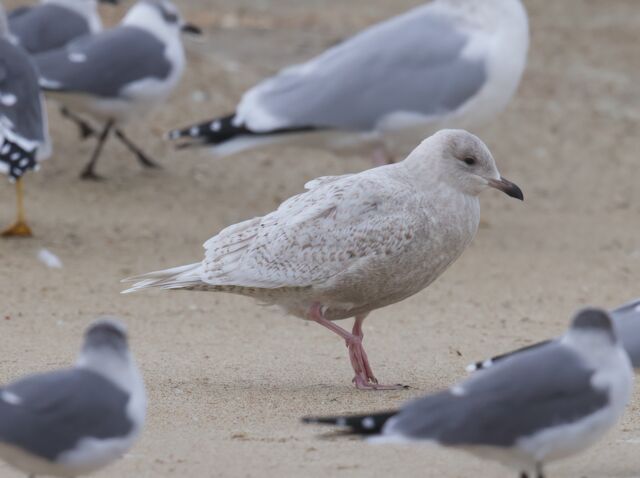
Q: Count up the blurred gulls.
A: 7